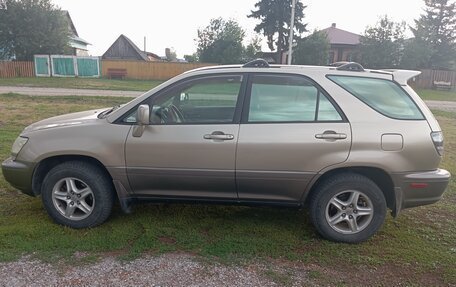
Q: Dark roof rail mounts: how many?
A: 2